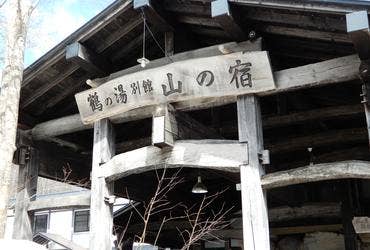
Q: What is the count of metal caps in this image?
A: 4